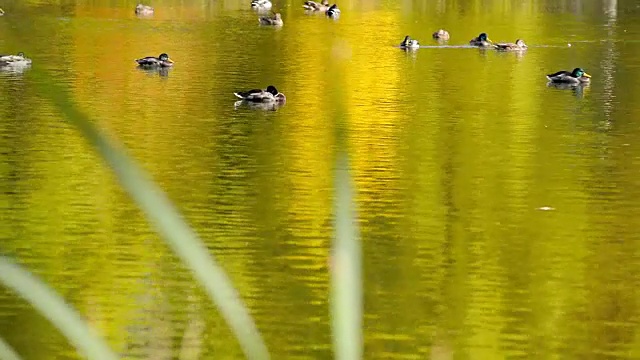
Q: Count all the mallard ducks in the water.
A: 13